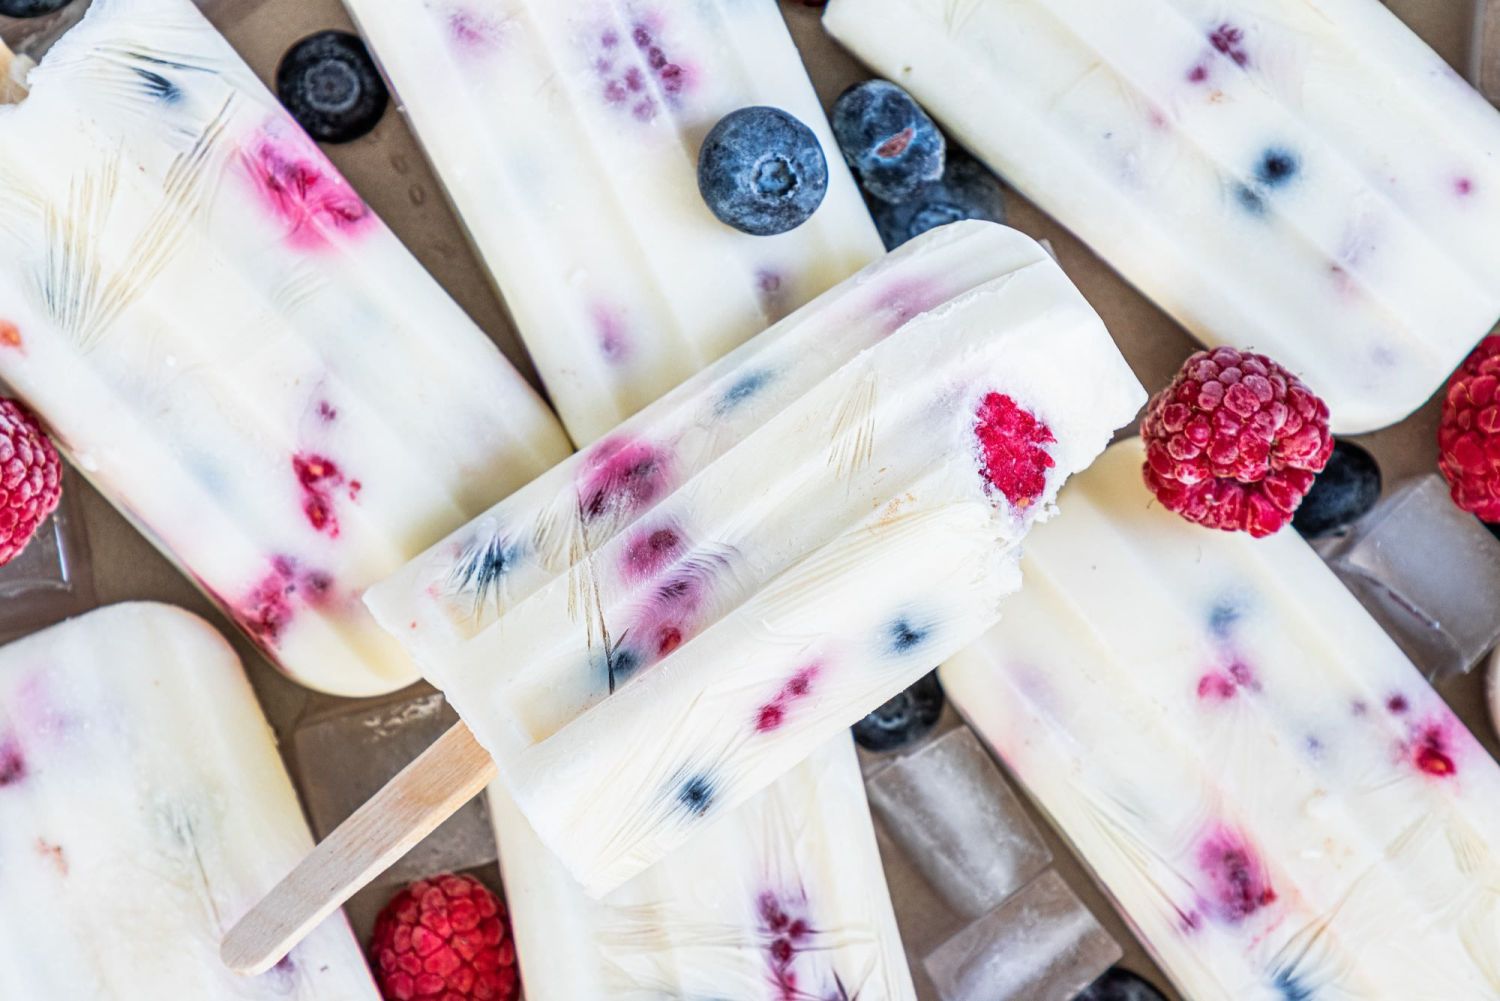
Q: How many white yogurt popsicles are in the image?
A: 7